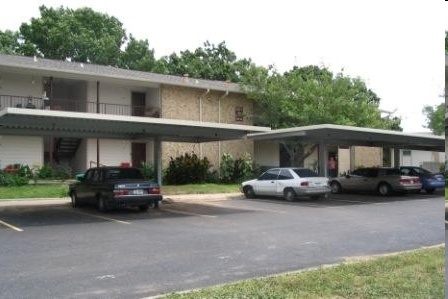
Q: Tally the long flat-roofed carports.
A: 2